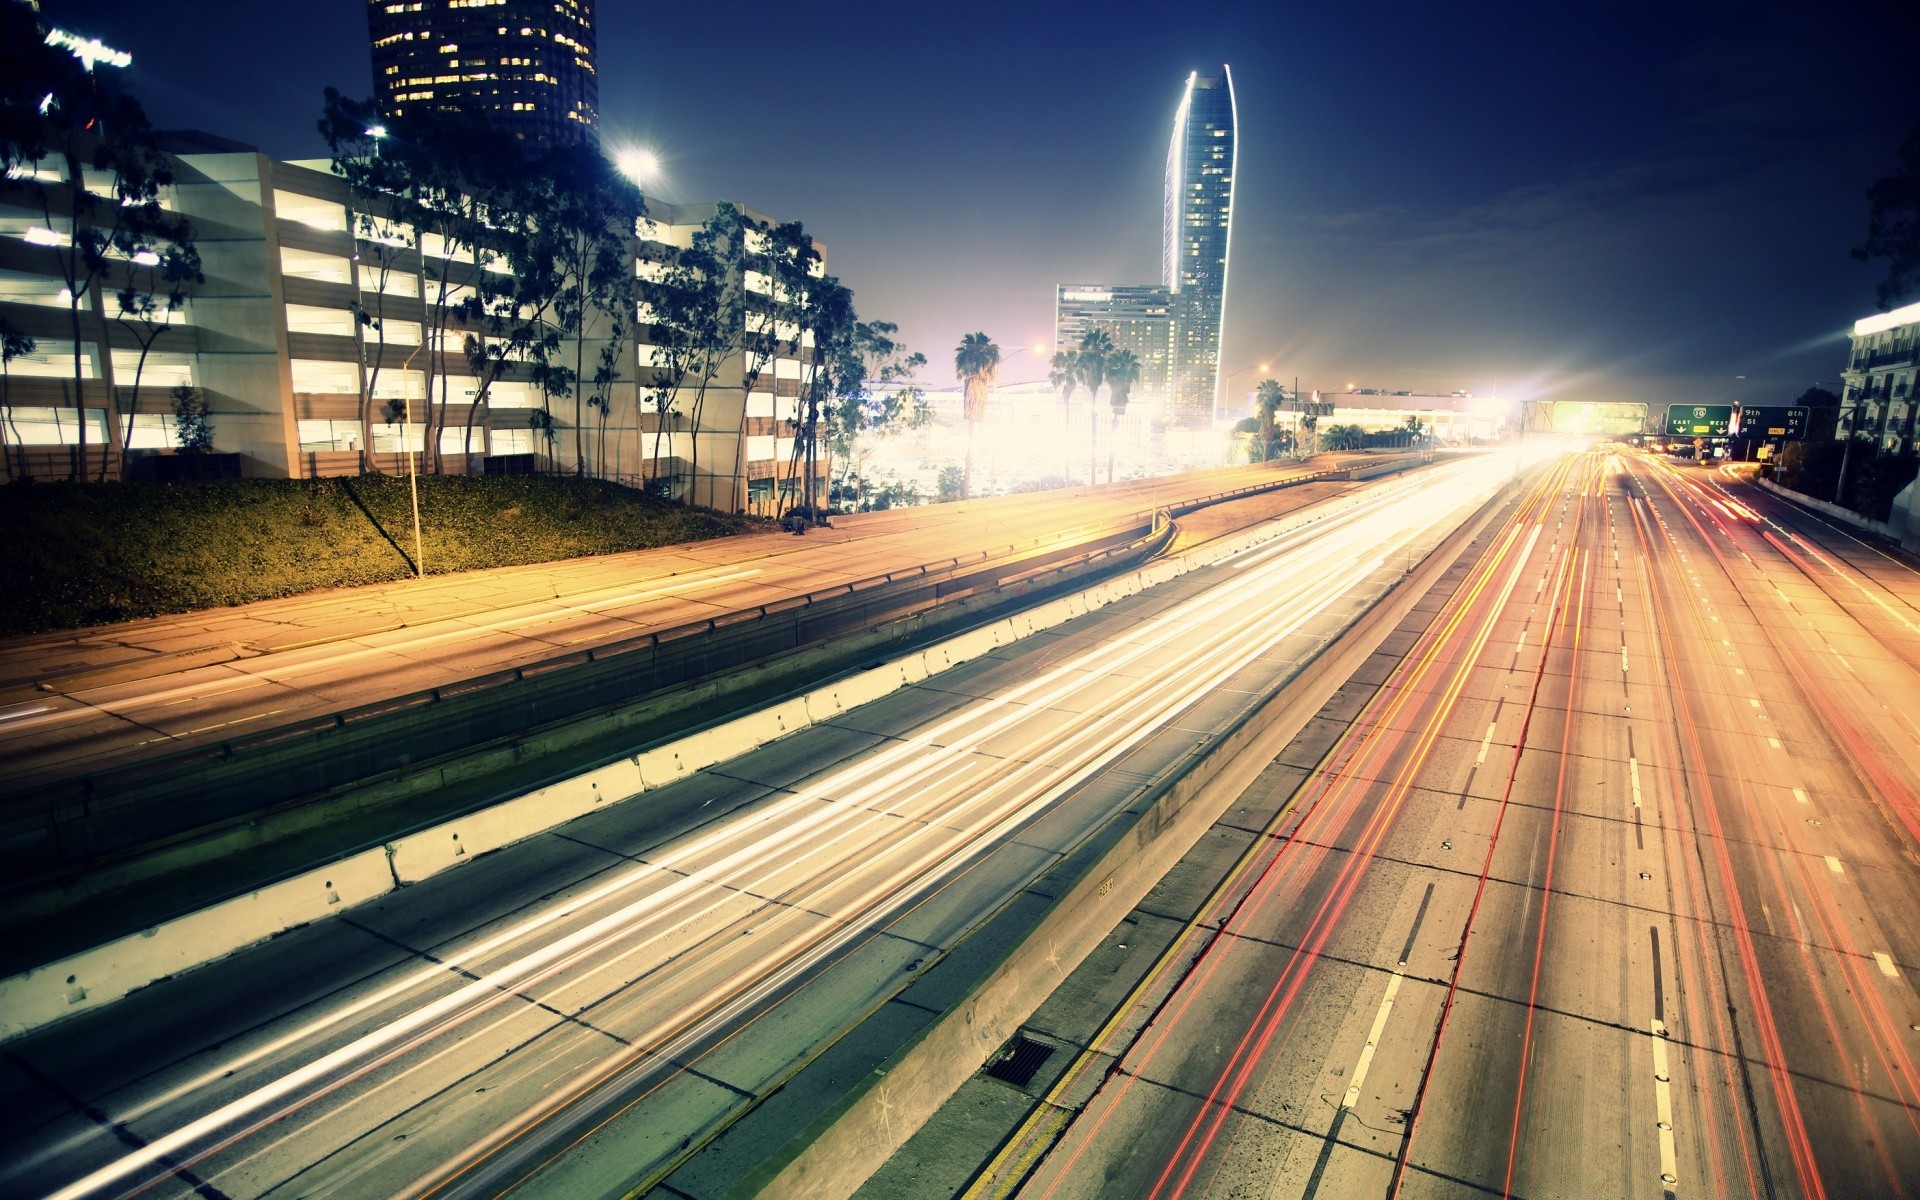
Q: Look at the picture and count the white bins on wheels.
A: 0